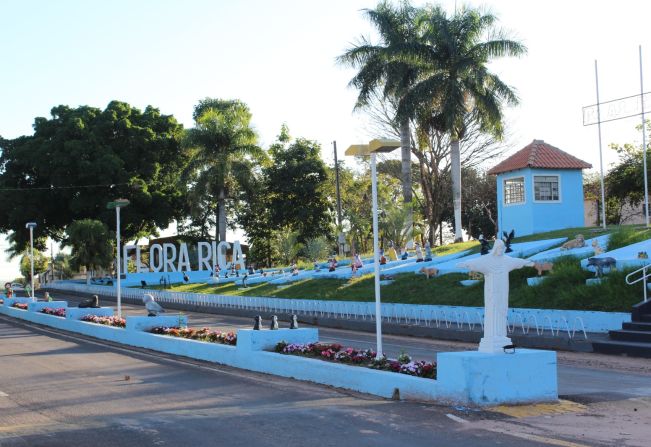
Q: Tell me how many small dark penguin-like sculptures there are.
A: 3